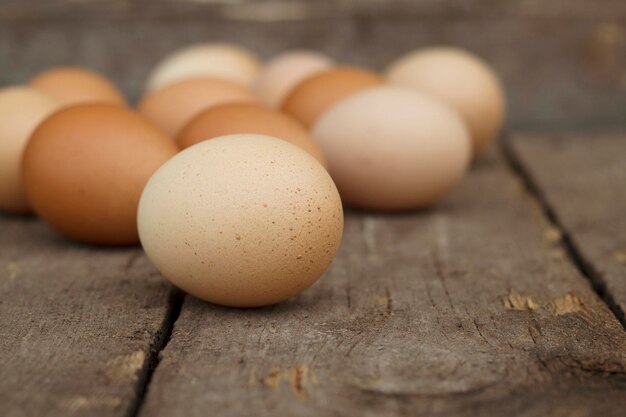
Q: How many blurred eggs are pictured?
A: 10